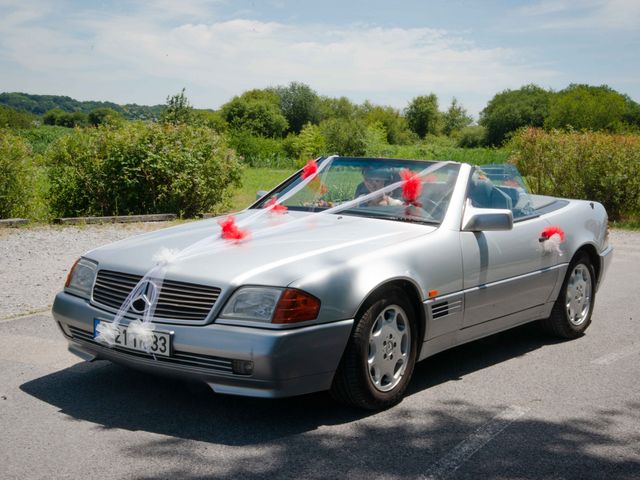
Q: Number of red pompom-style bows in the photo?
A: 5